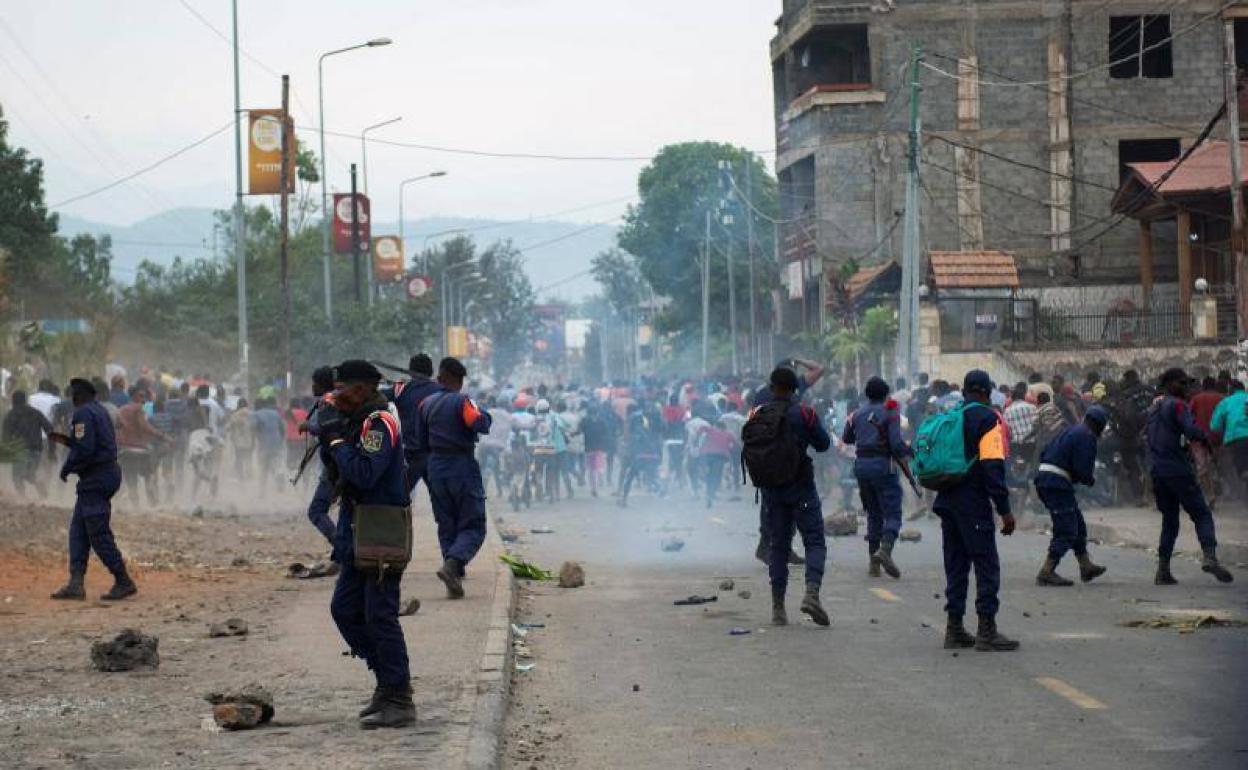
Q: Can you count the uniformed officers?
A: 11